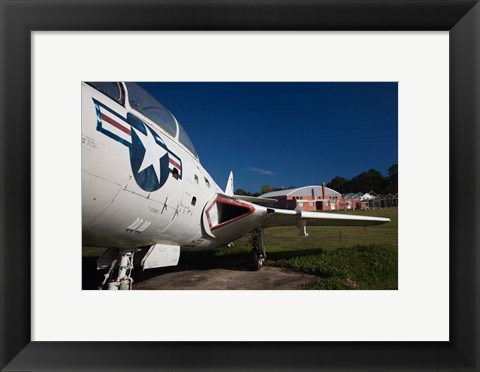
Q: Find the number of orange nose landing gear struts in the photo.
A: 0